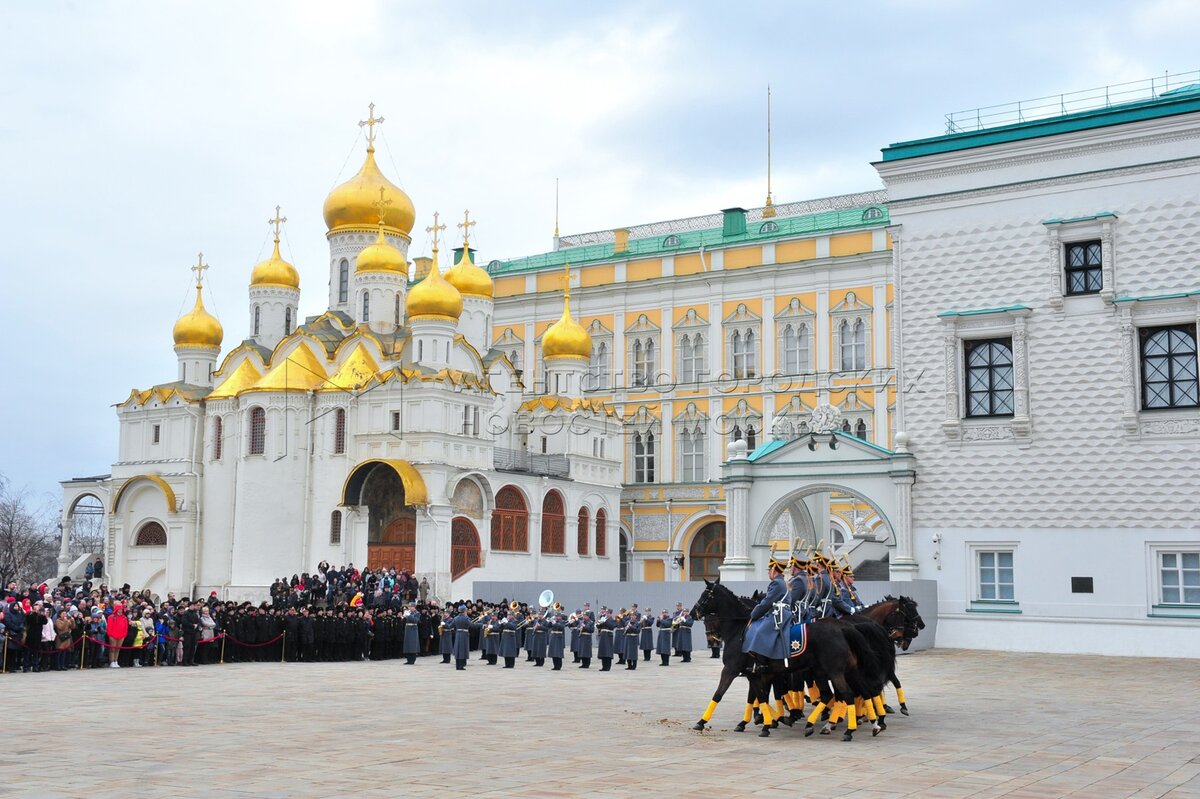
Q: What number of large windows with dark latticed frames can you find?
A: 3